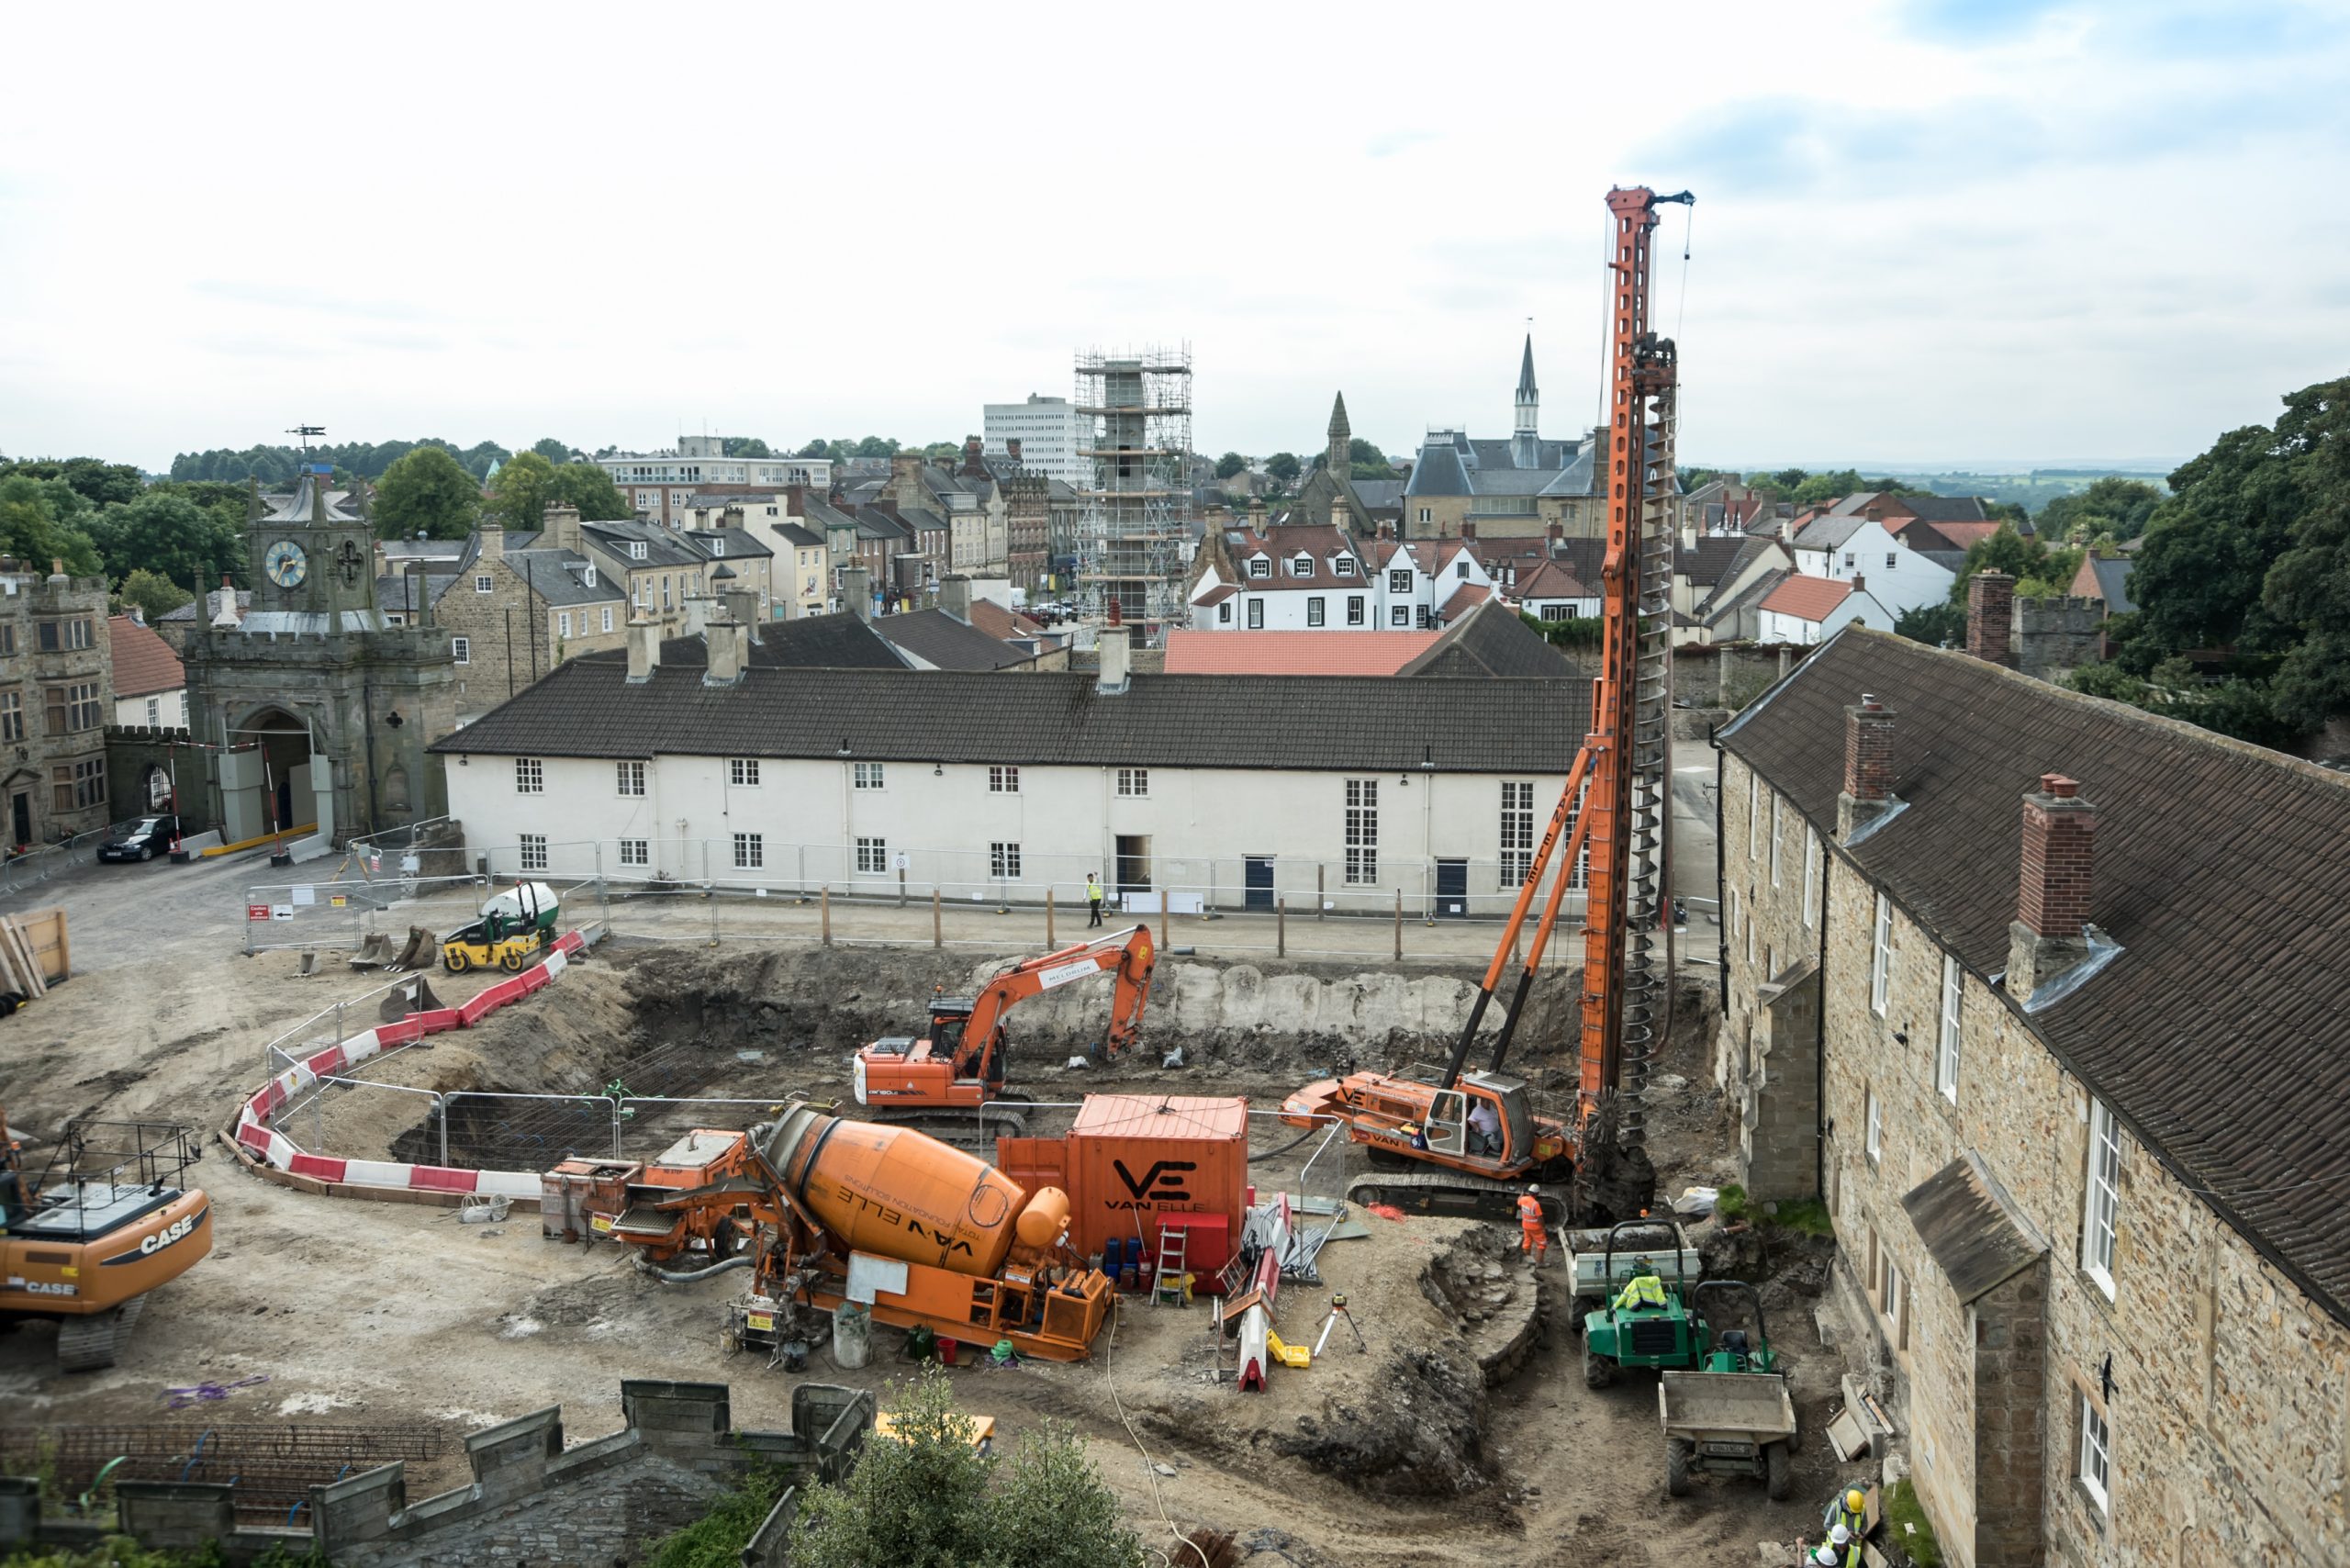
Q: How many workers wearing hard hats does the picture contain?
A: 4